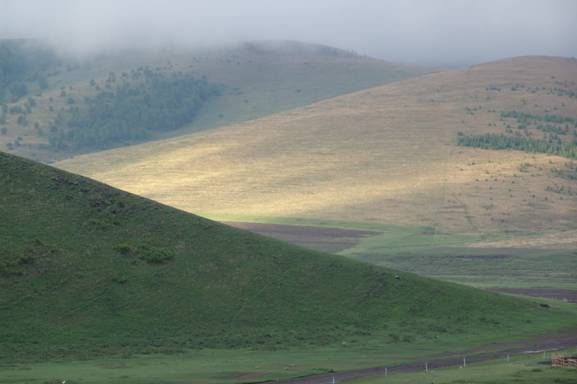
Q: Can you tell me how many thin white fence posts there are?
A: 6